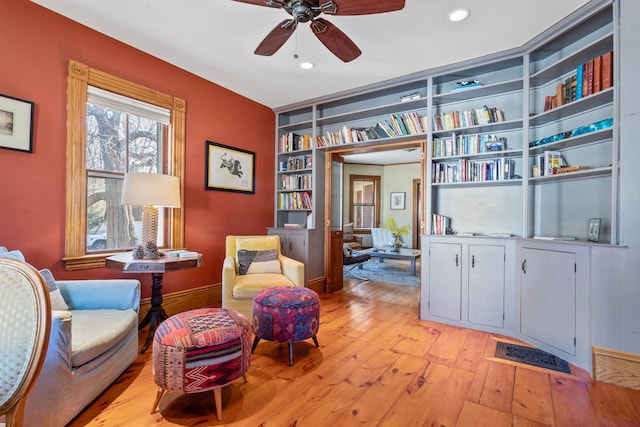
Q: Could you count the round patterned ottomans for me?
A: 2